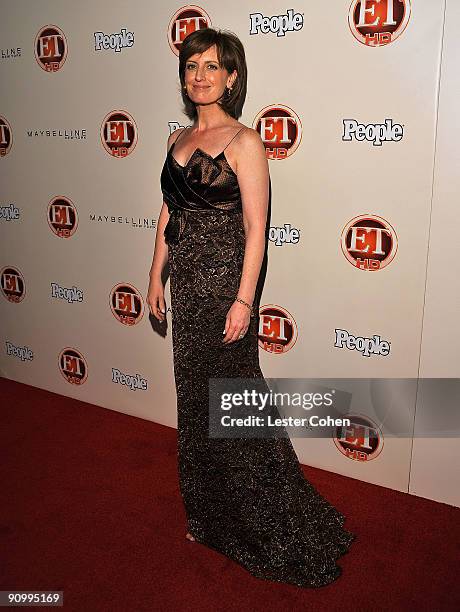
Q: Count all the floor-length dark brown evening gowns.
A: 1